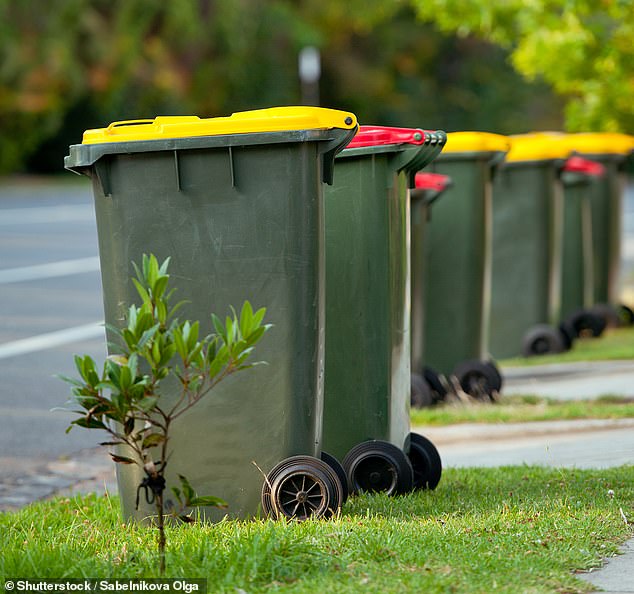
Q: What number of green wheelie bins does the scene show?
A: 7